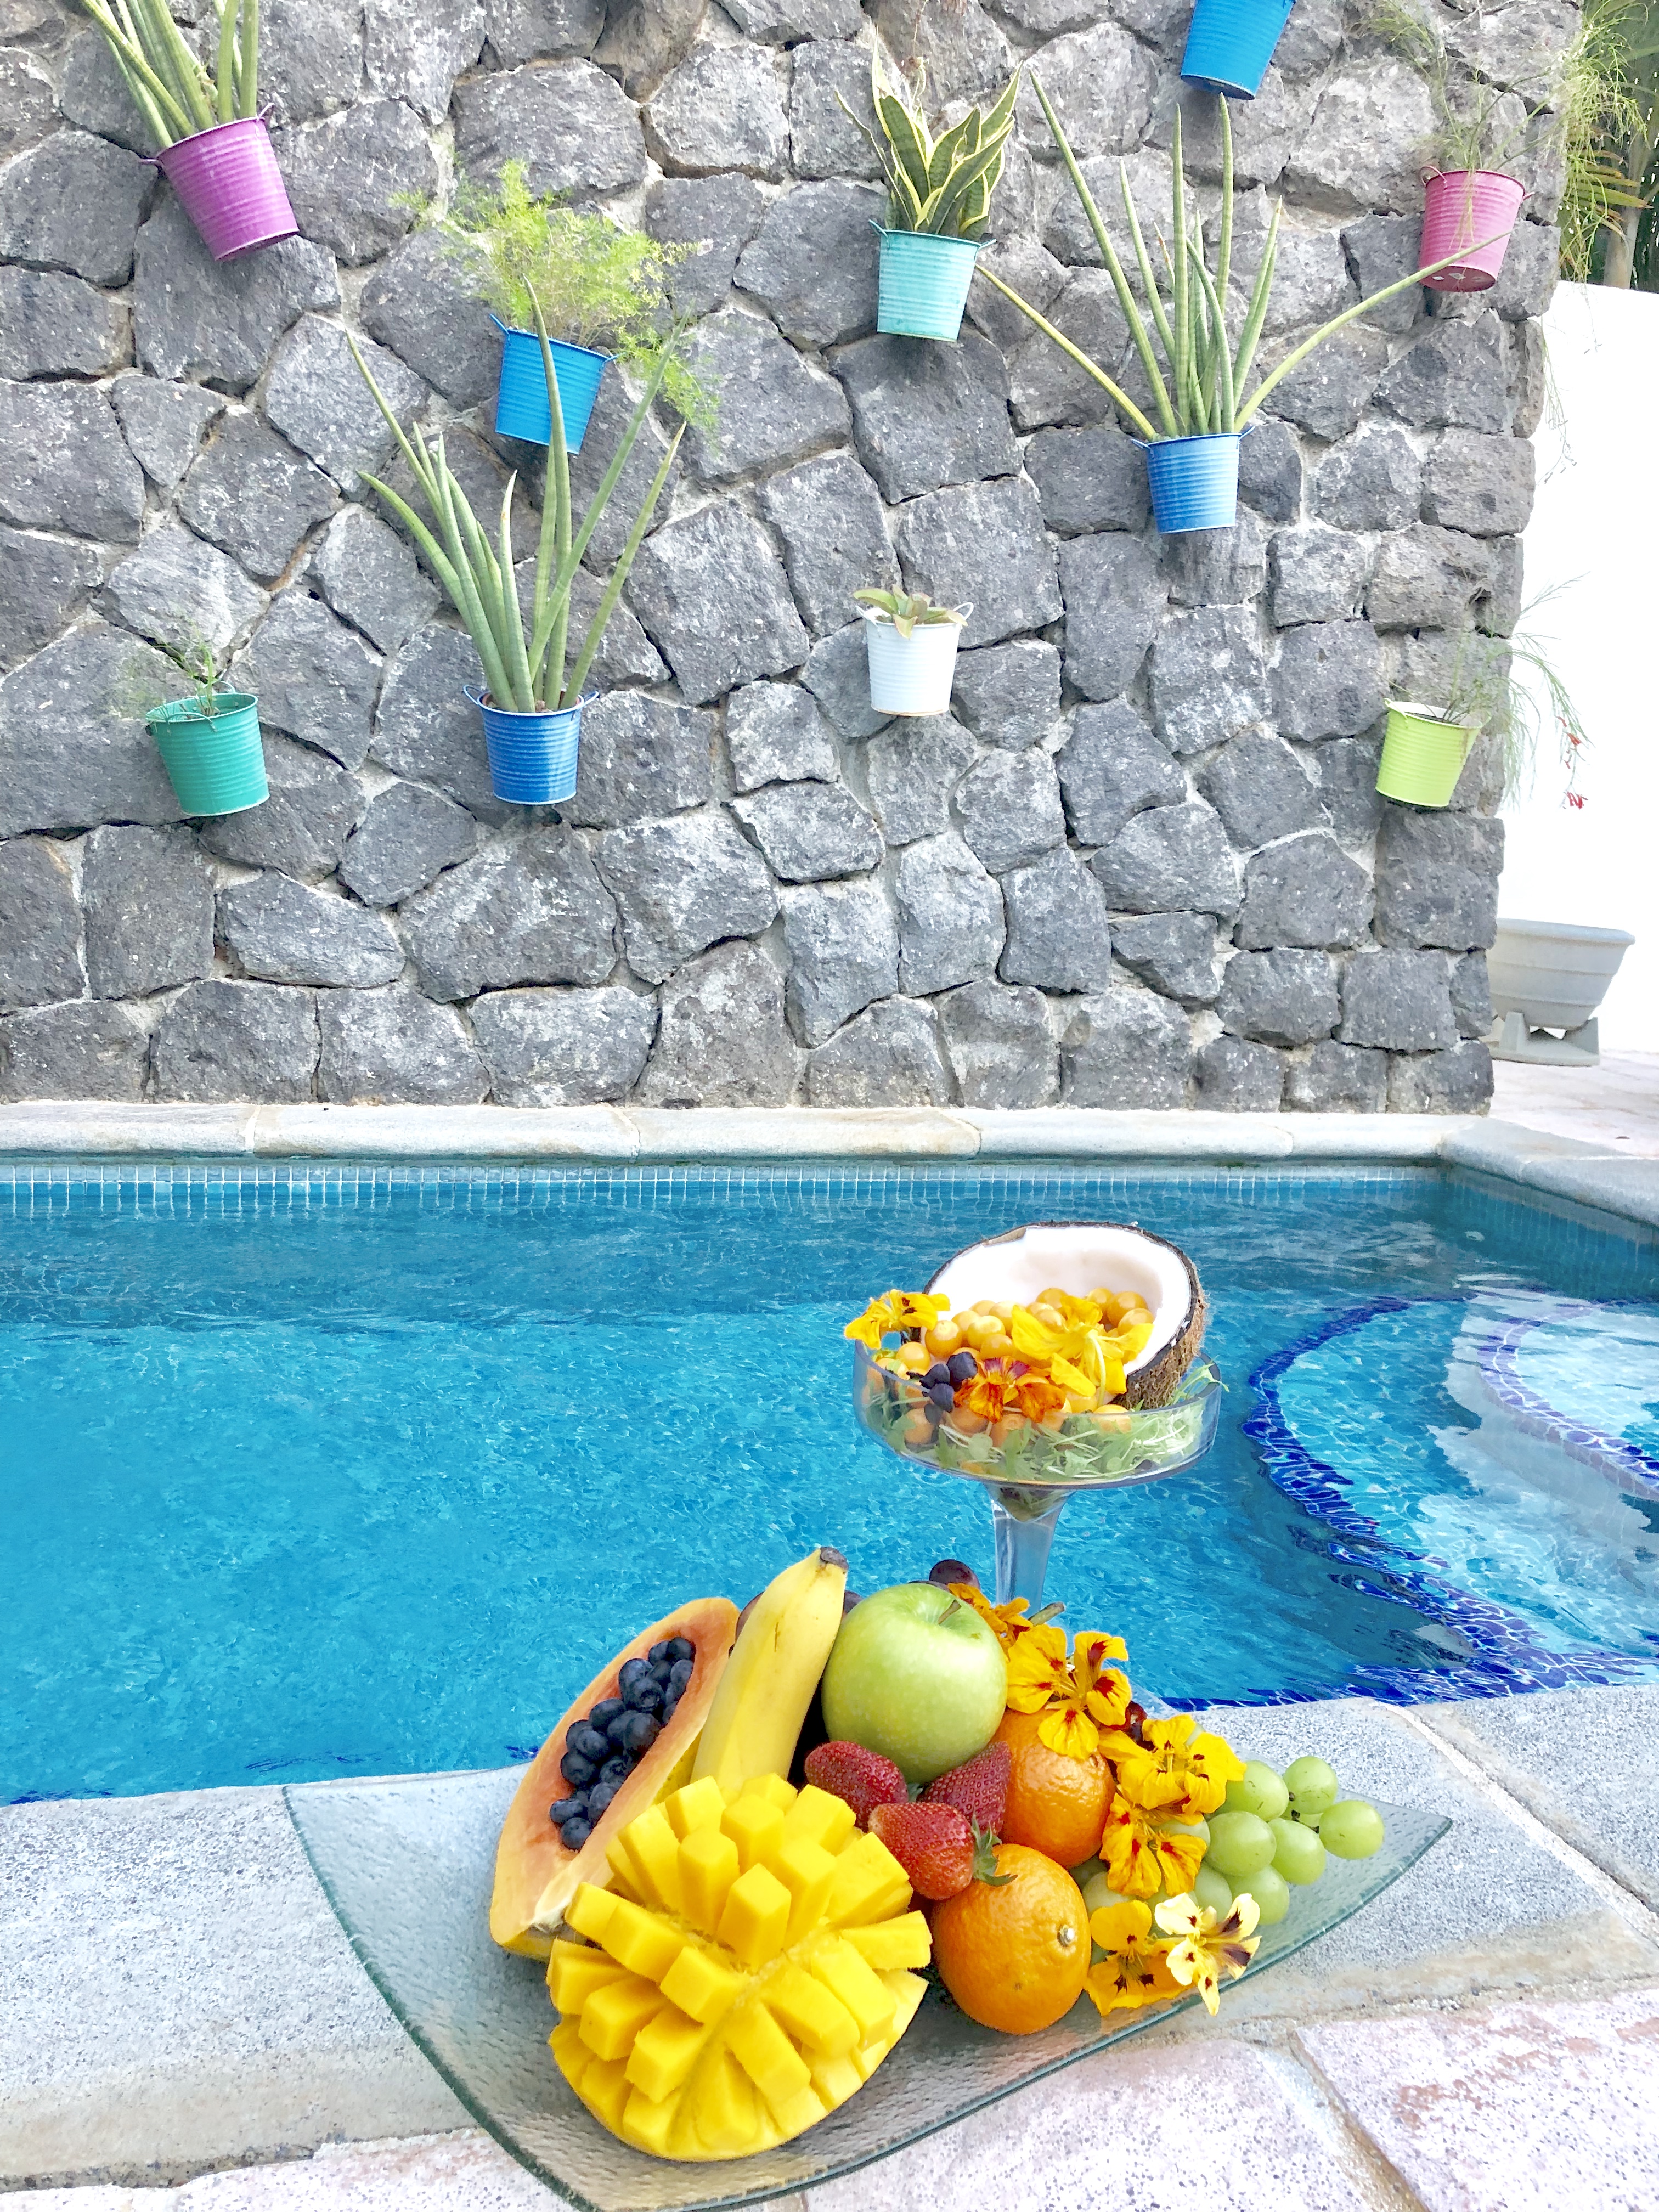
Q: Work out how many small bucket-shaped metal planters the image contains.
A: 10